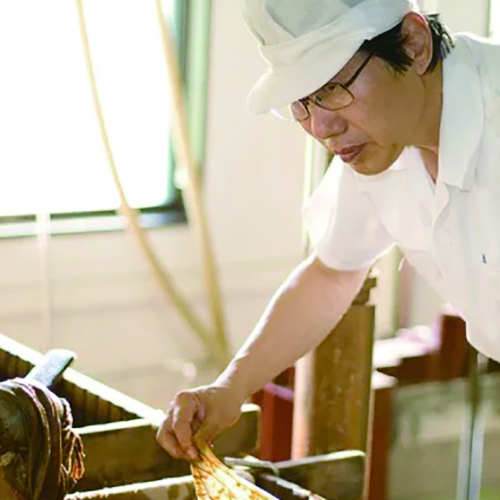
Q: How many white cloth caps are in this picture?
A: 1